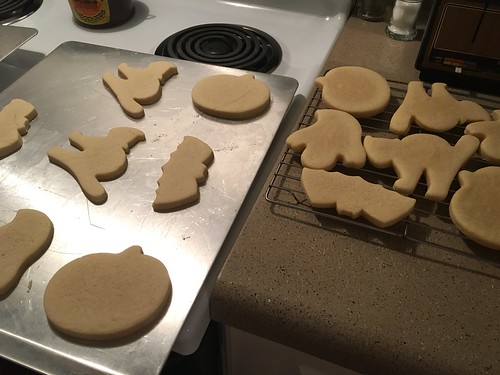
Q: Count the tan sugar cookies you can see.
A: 14